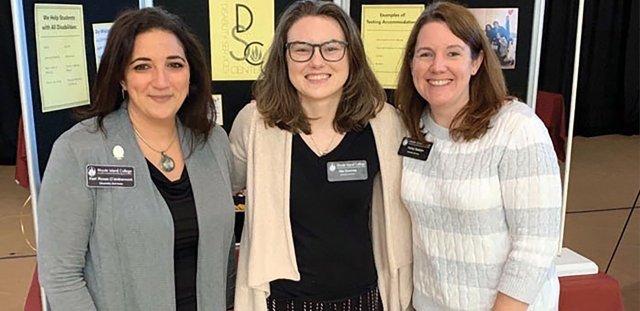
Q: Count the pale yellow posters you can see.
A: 3